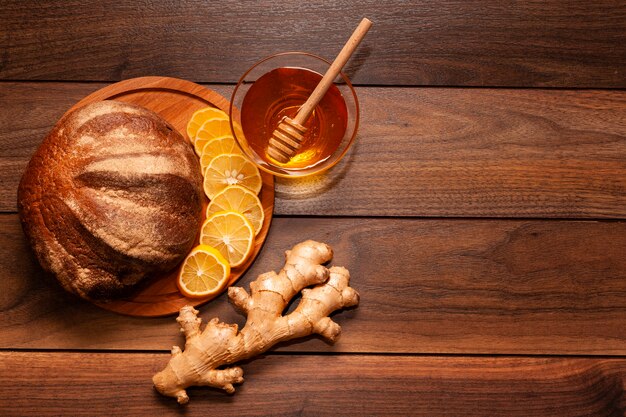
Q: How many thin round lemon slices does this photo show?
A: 7